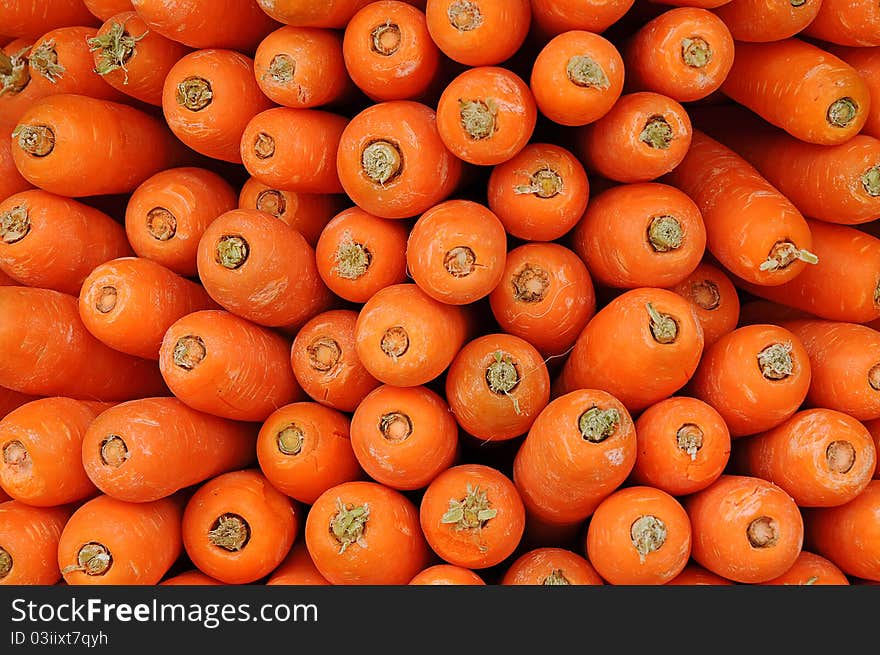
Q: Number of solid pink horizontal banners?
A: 0